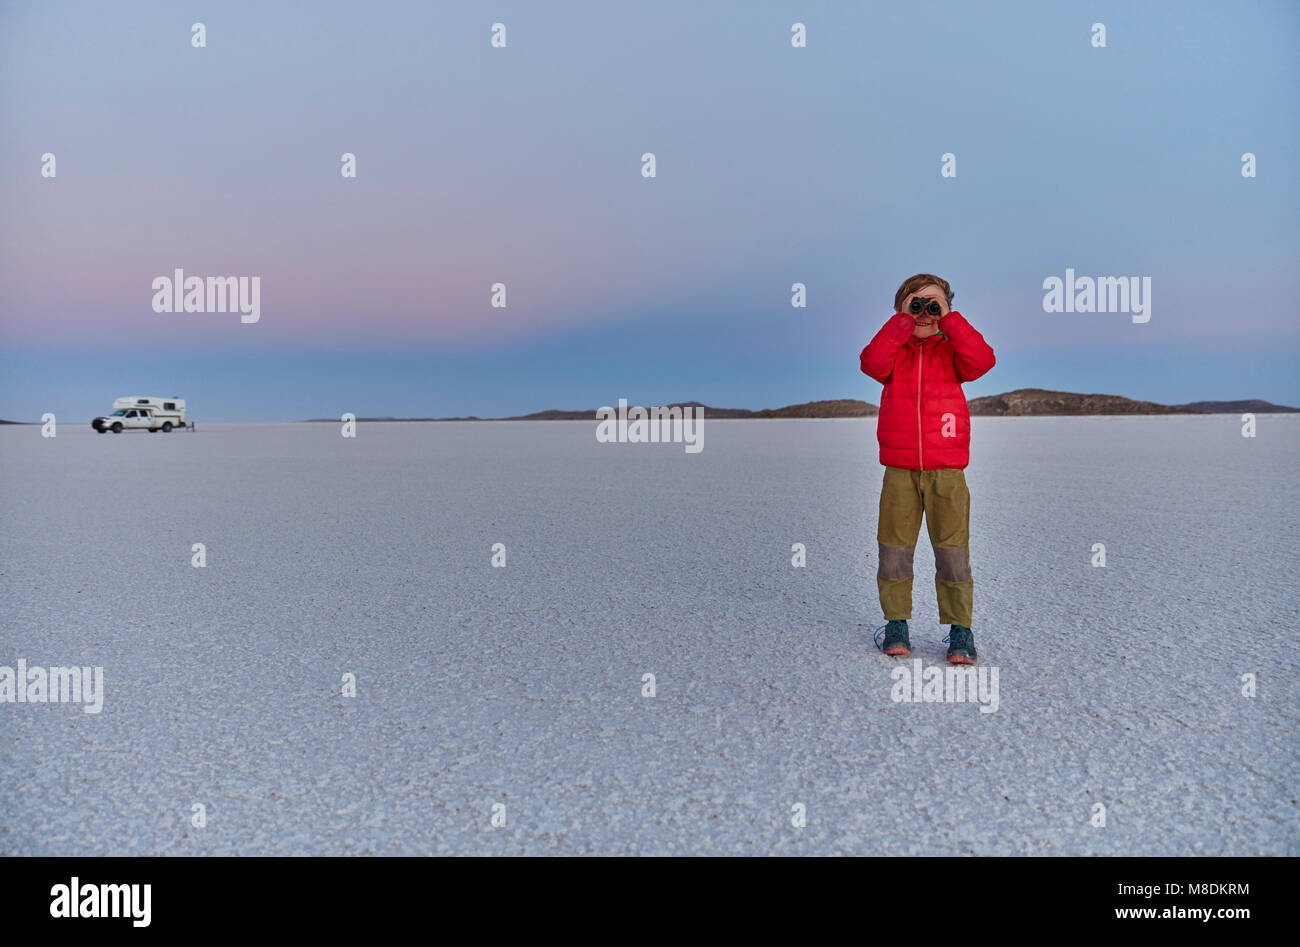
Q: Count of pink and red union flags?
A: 0